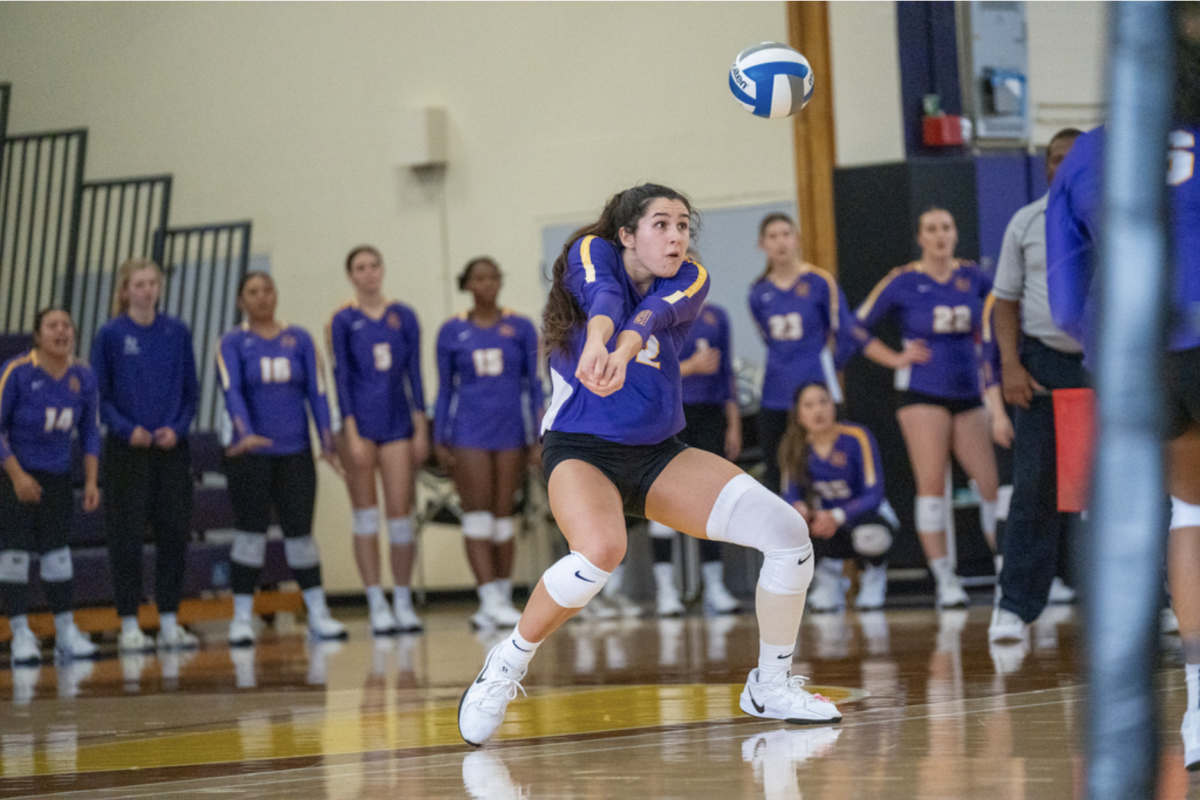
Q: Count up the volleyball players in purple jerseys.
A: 12